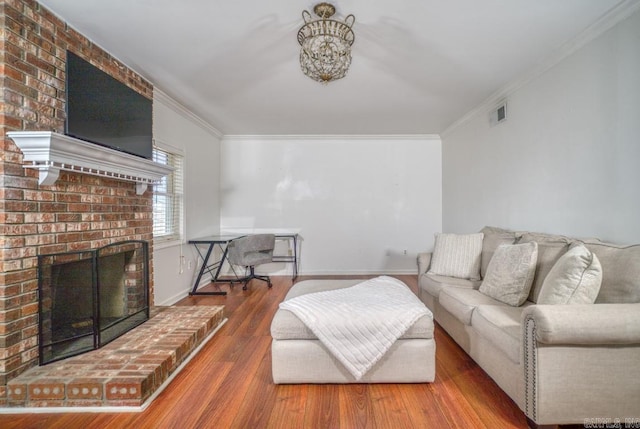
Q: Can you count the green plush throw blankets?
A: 0